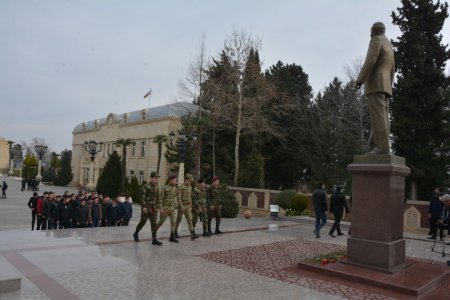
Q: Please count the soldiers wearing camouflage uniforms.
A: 5